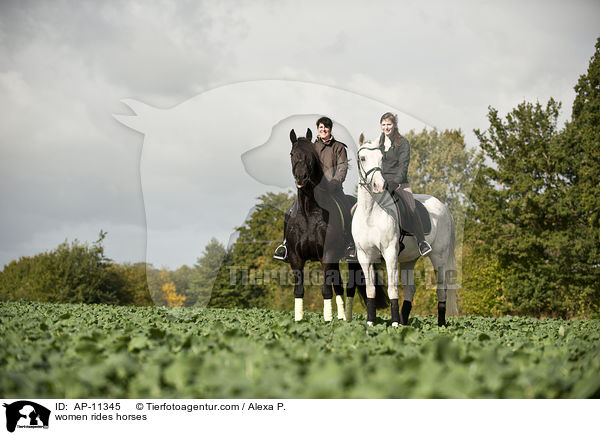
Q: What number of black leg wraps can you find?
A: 4